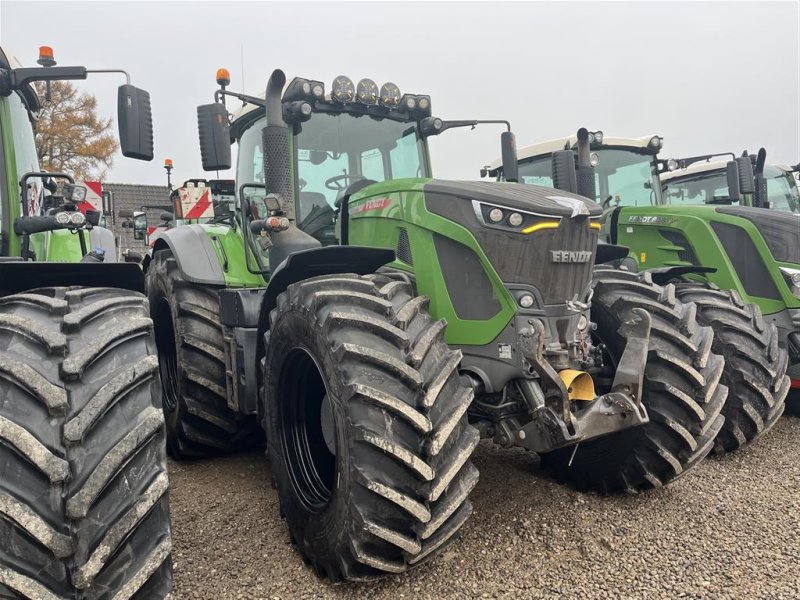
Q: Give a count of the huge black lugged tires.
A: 5